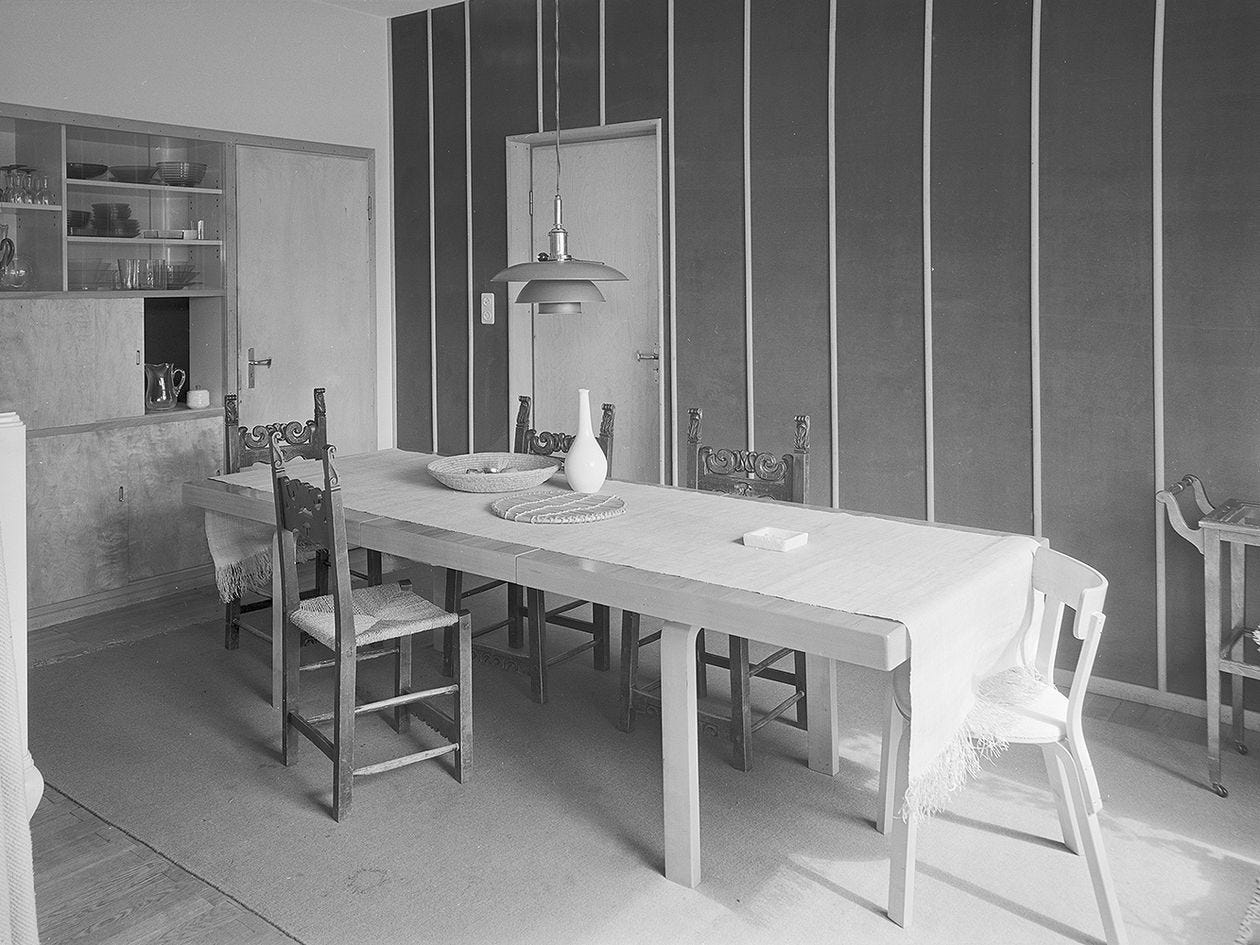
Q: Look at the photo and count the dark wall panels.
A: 11